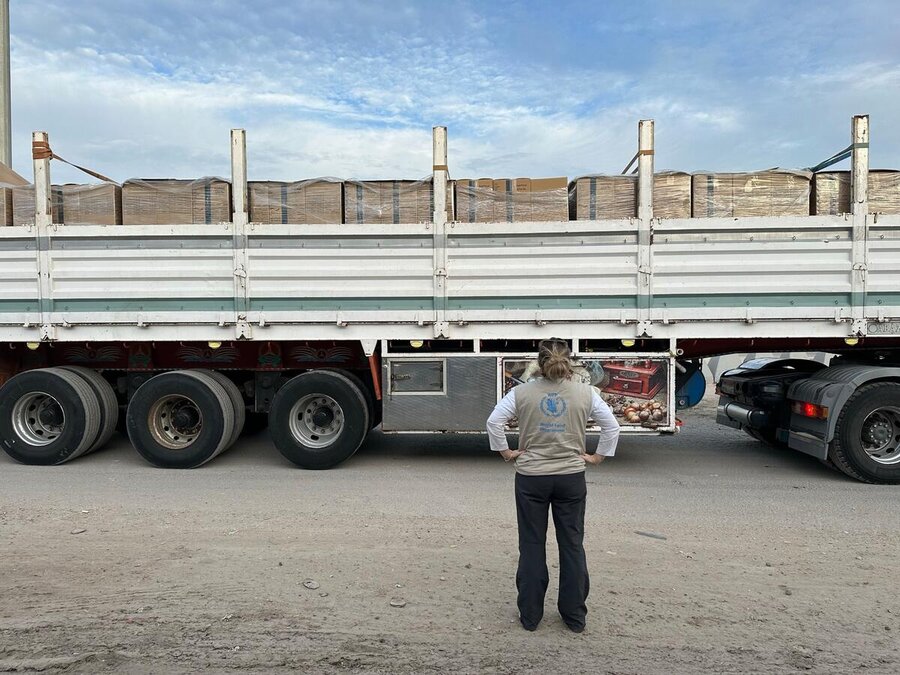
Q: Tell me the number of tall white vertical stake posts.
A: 5